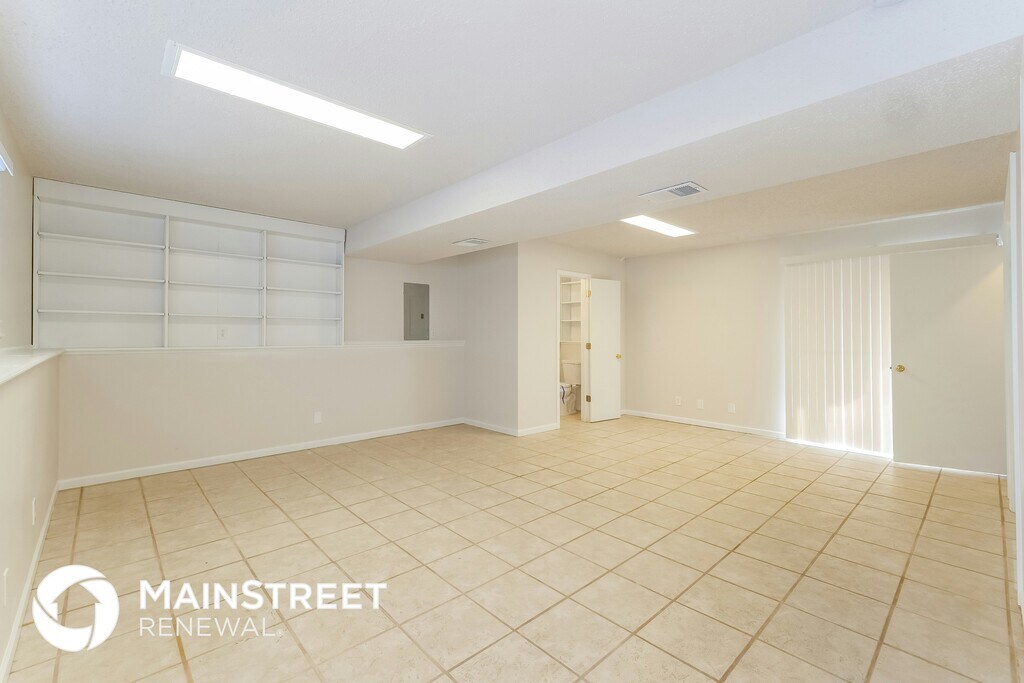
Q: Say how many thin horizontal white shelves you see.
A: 13